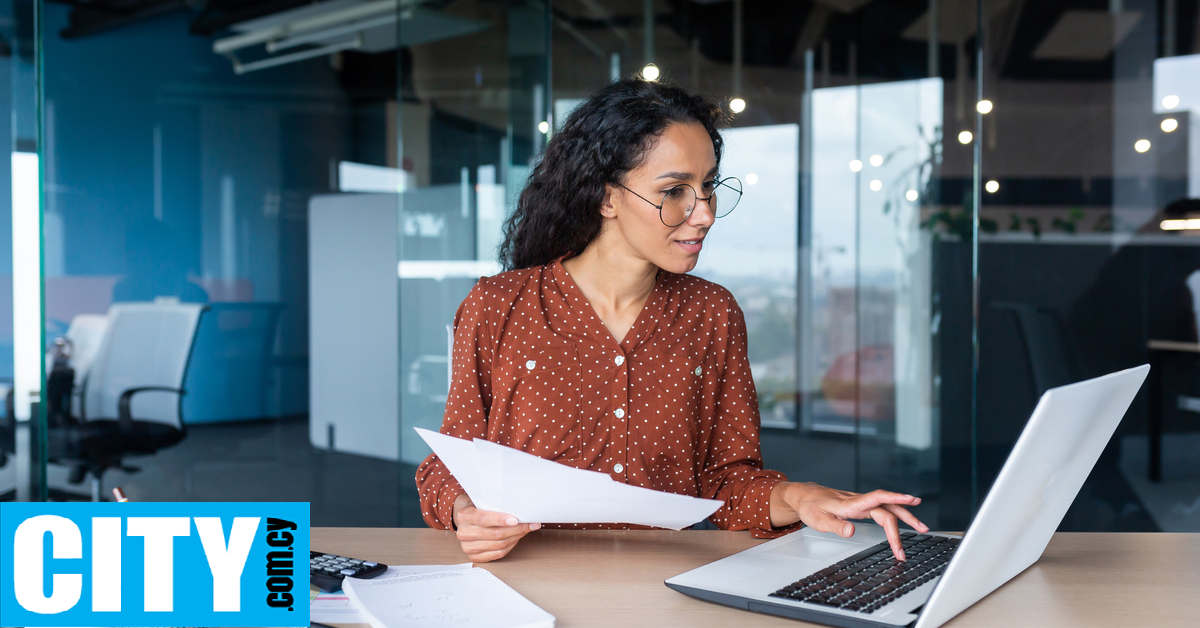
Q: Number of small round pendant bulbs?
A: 14